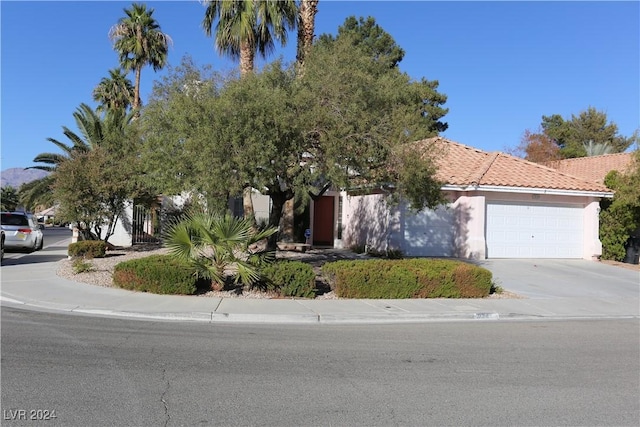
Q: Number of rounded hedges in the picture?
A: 4